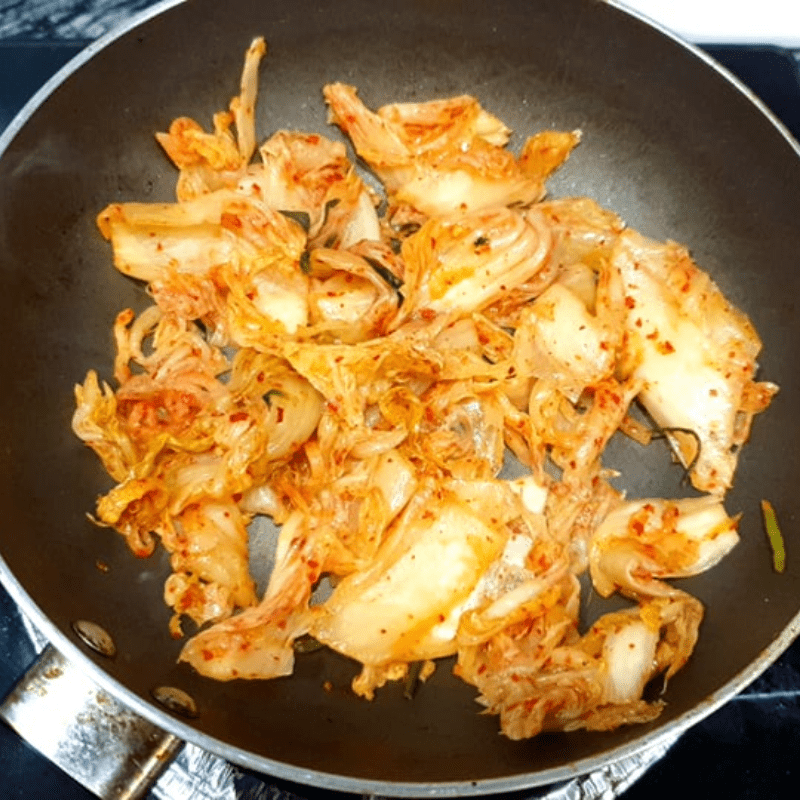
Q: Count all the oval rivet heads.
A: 2